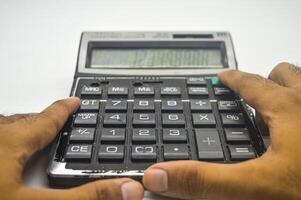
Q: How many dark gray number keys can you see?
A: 11